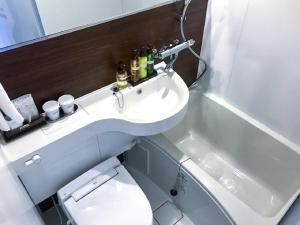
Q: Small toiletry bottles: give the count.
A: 4